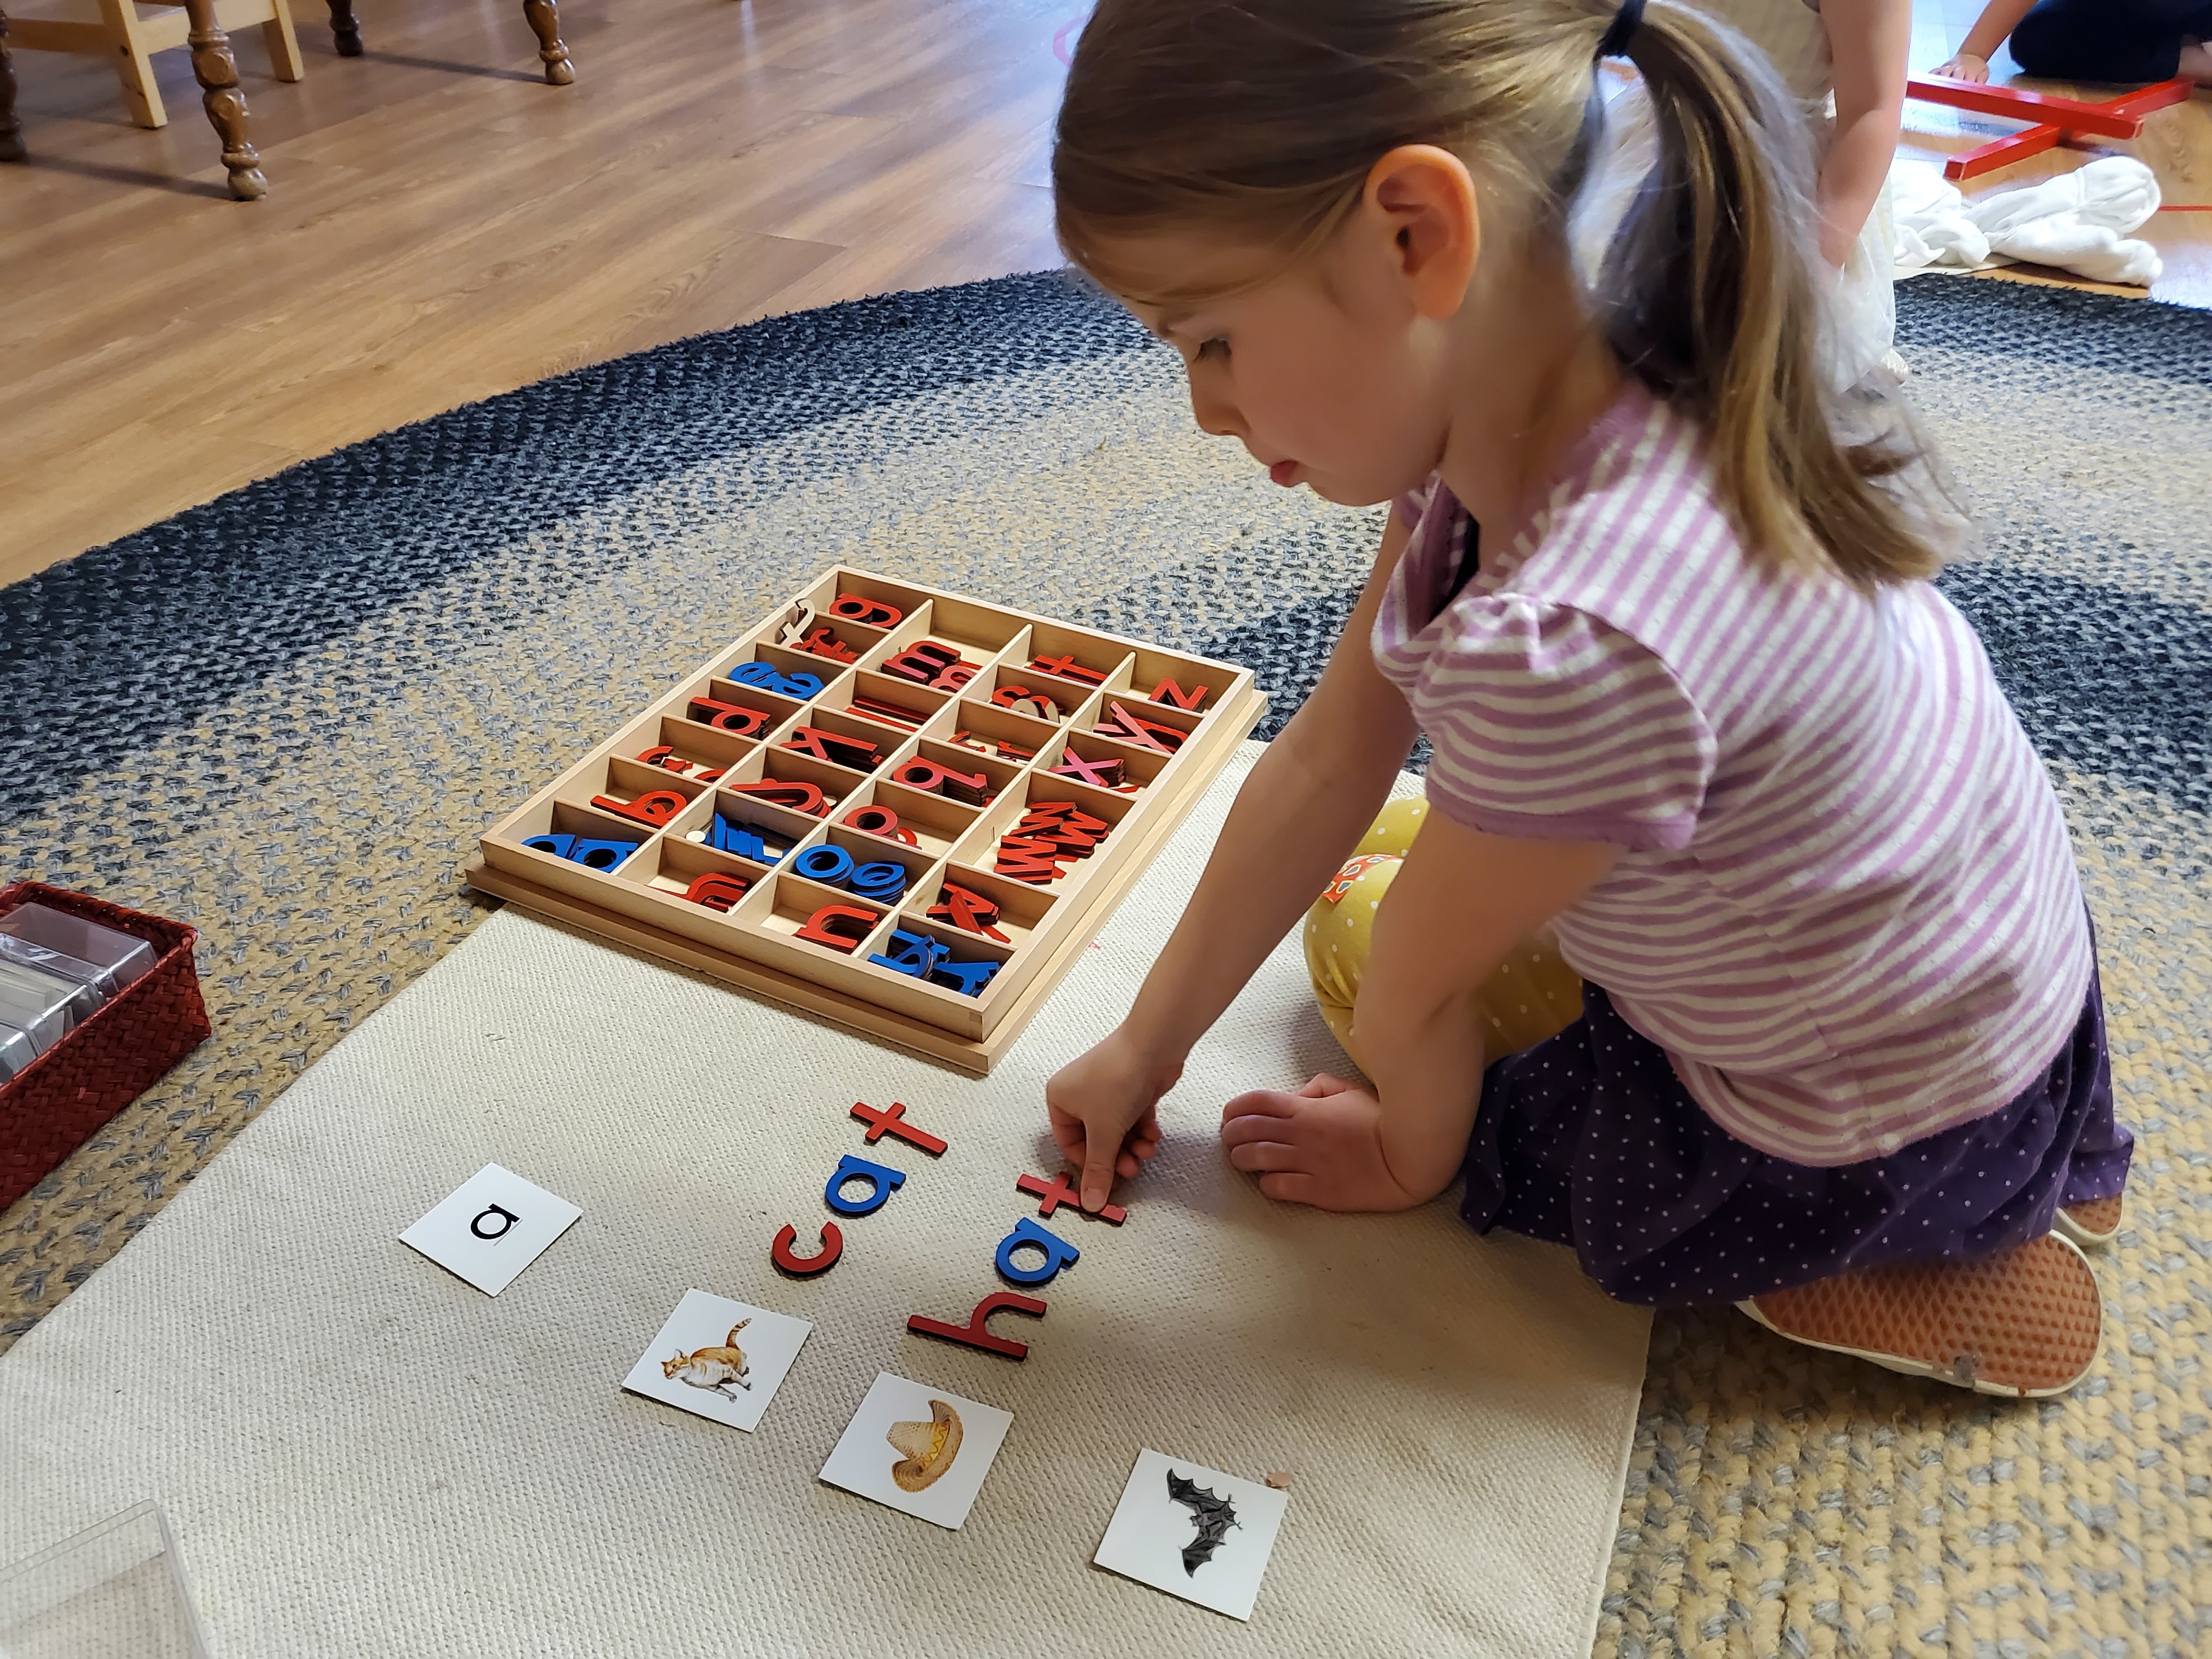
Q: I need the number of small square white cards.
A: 4